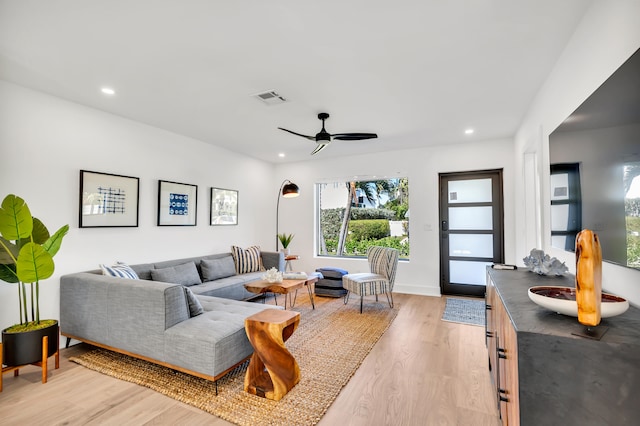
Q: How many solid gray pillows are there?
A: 3